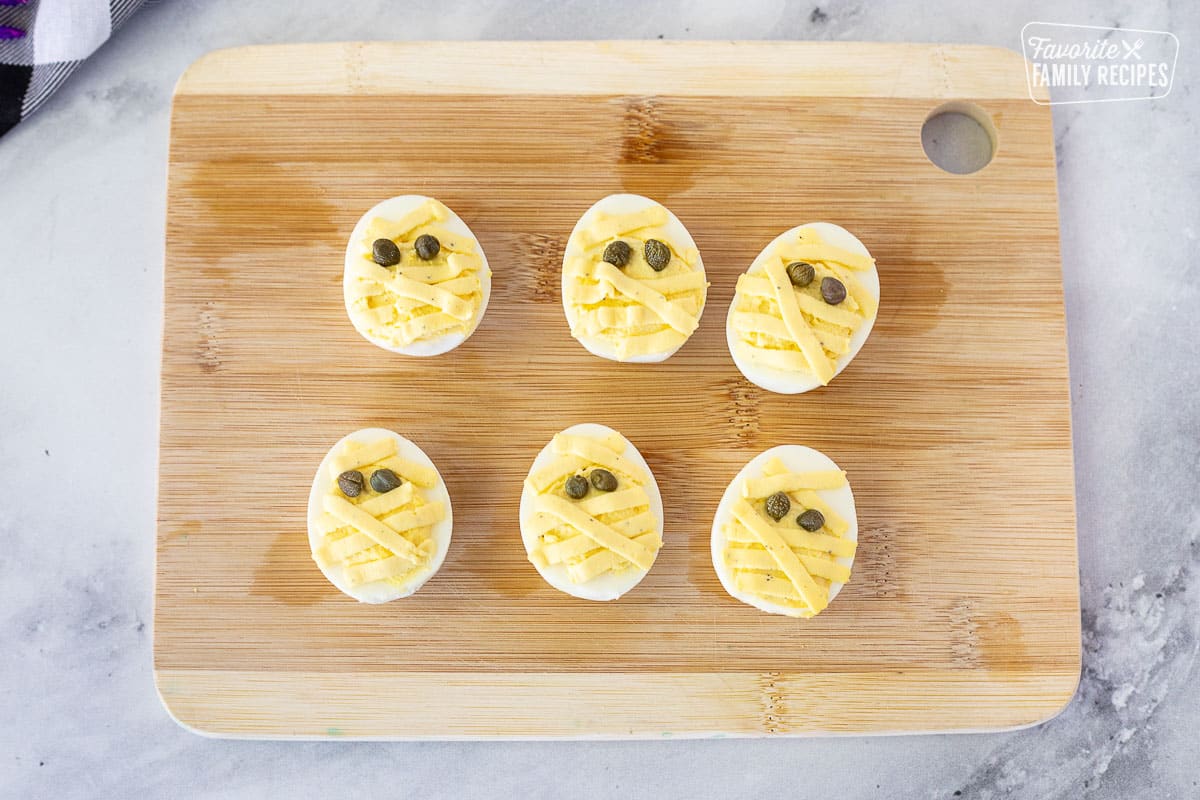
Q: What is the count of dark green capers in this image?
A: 12